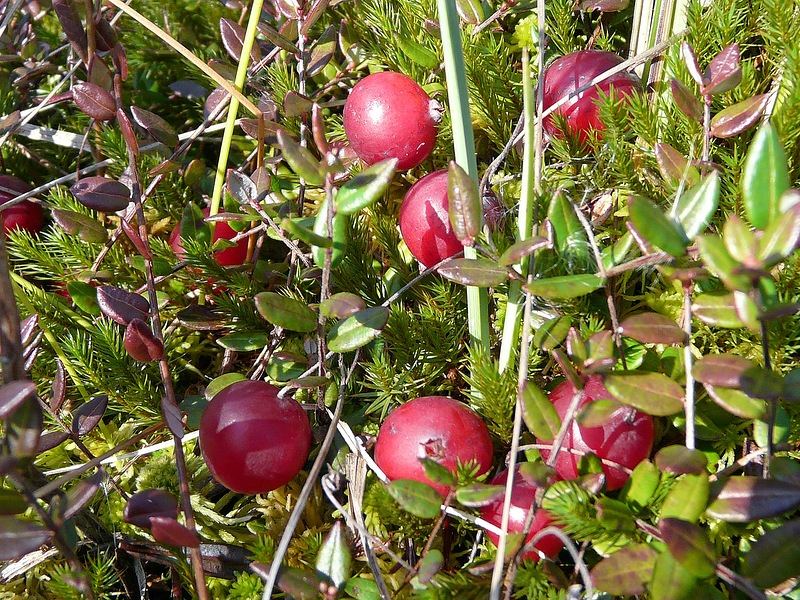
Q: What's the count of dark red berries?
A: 9